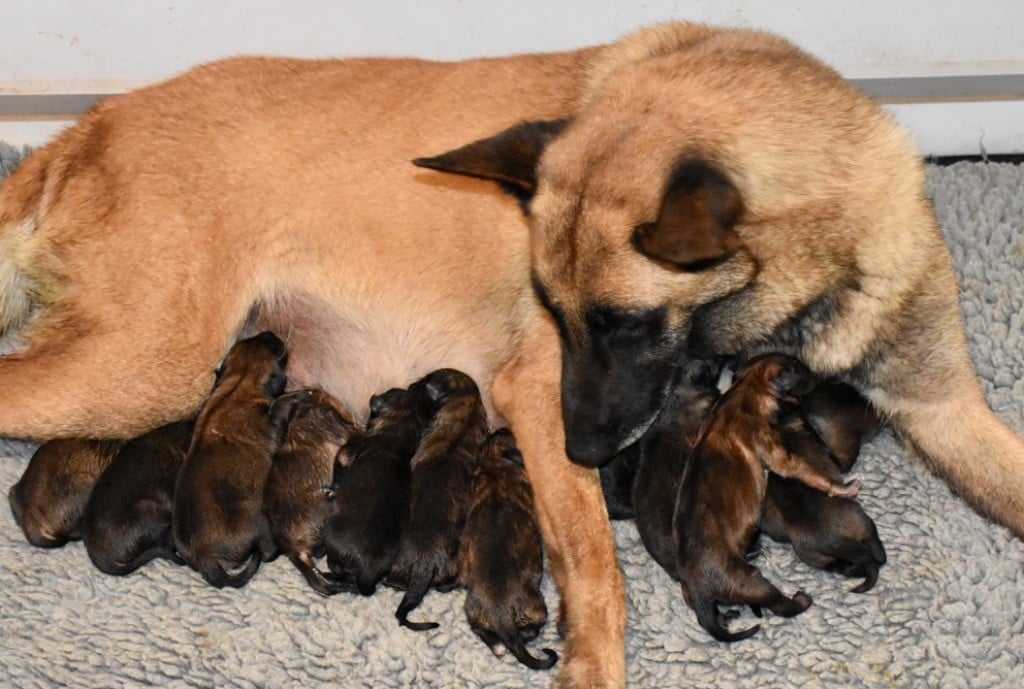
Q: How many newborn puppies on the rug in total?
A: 12